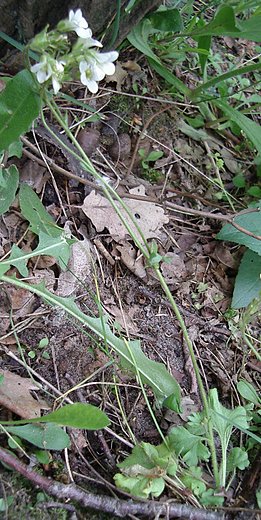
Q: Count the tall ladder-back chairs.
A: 0